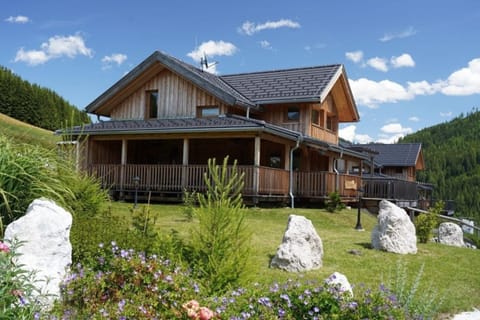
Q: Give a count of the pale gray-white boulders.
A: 5